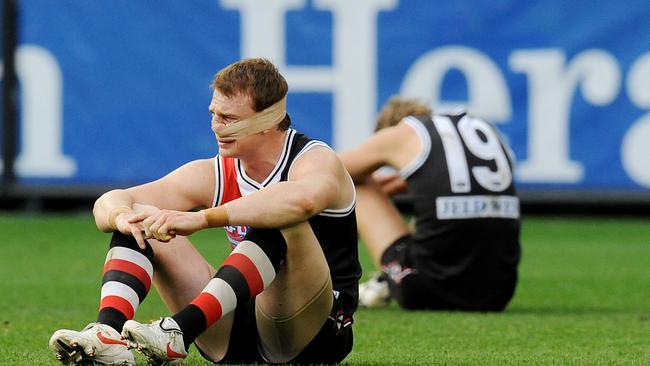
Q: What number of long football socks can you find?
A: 2